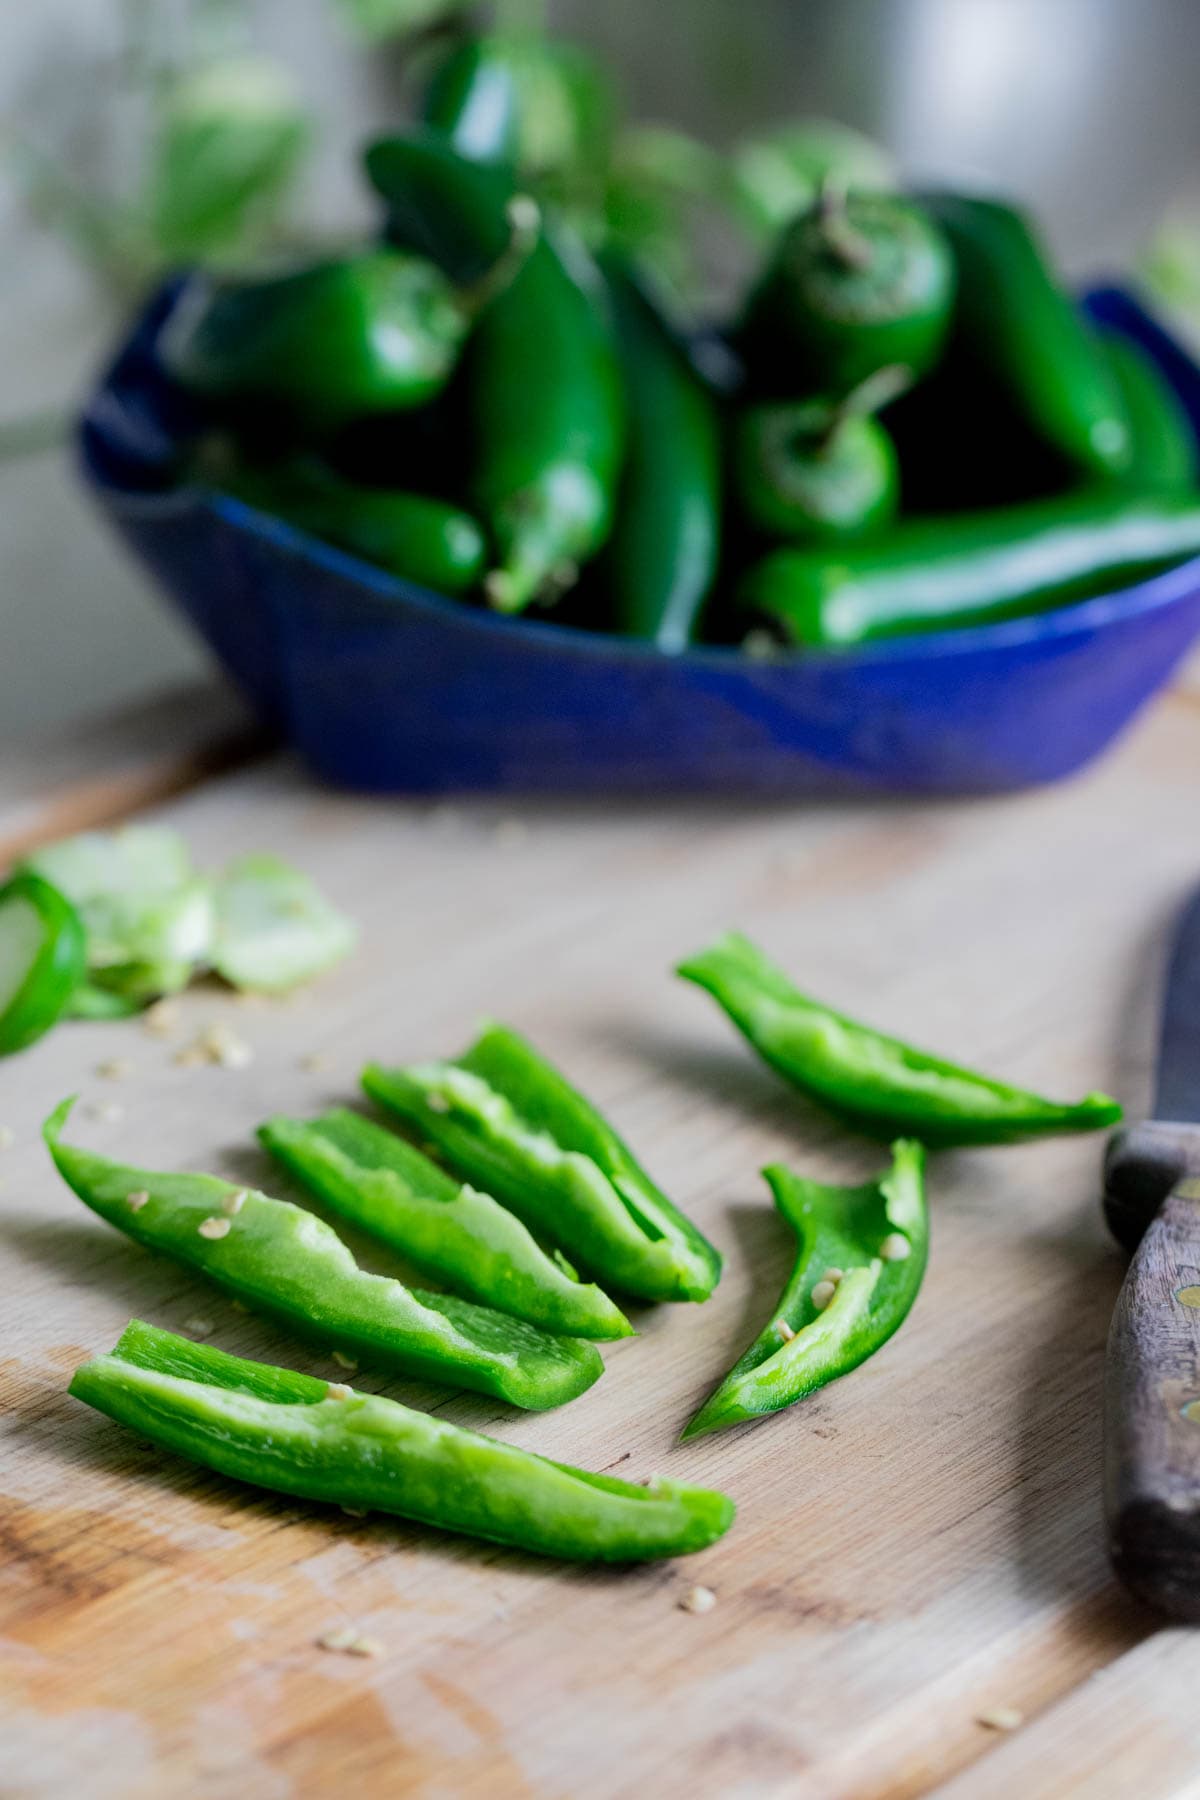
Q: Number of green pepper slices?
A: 6